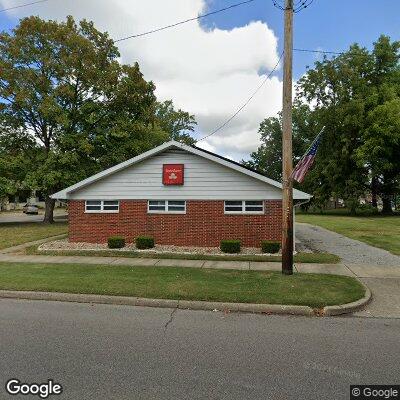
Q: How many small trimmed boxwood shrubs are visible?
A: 4